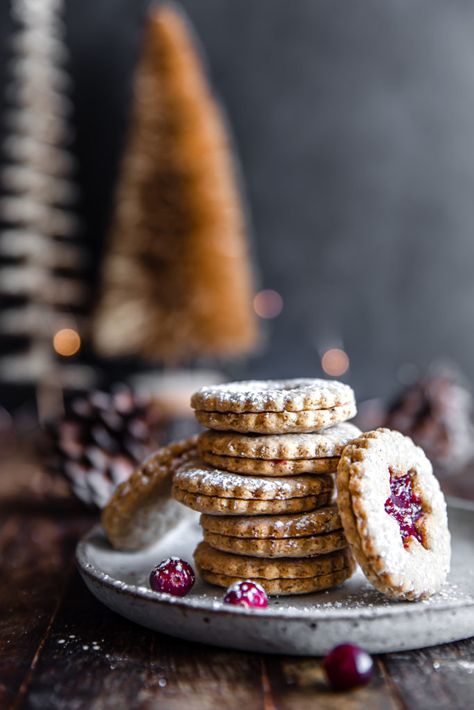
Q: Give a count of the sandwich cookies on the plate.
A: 7